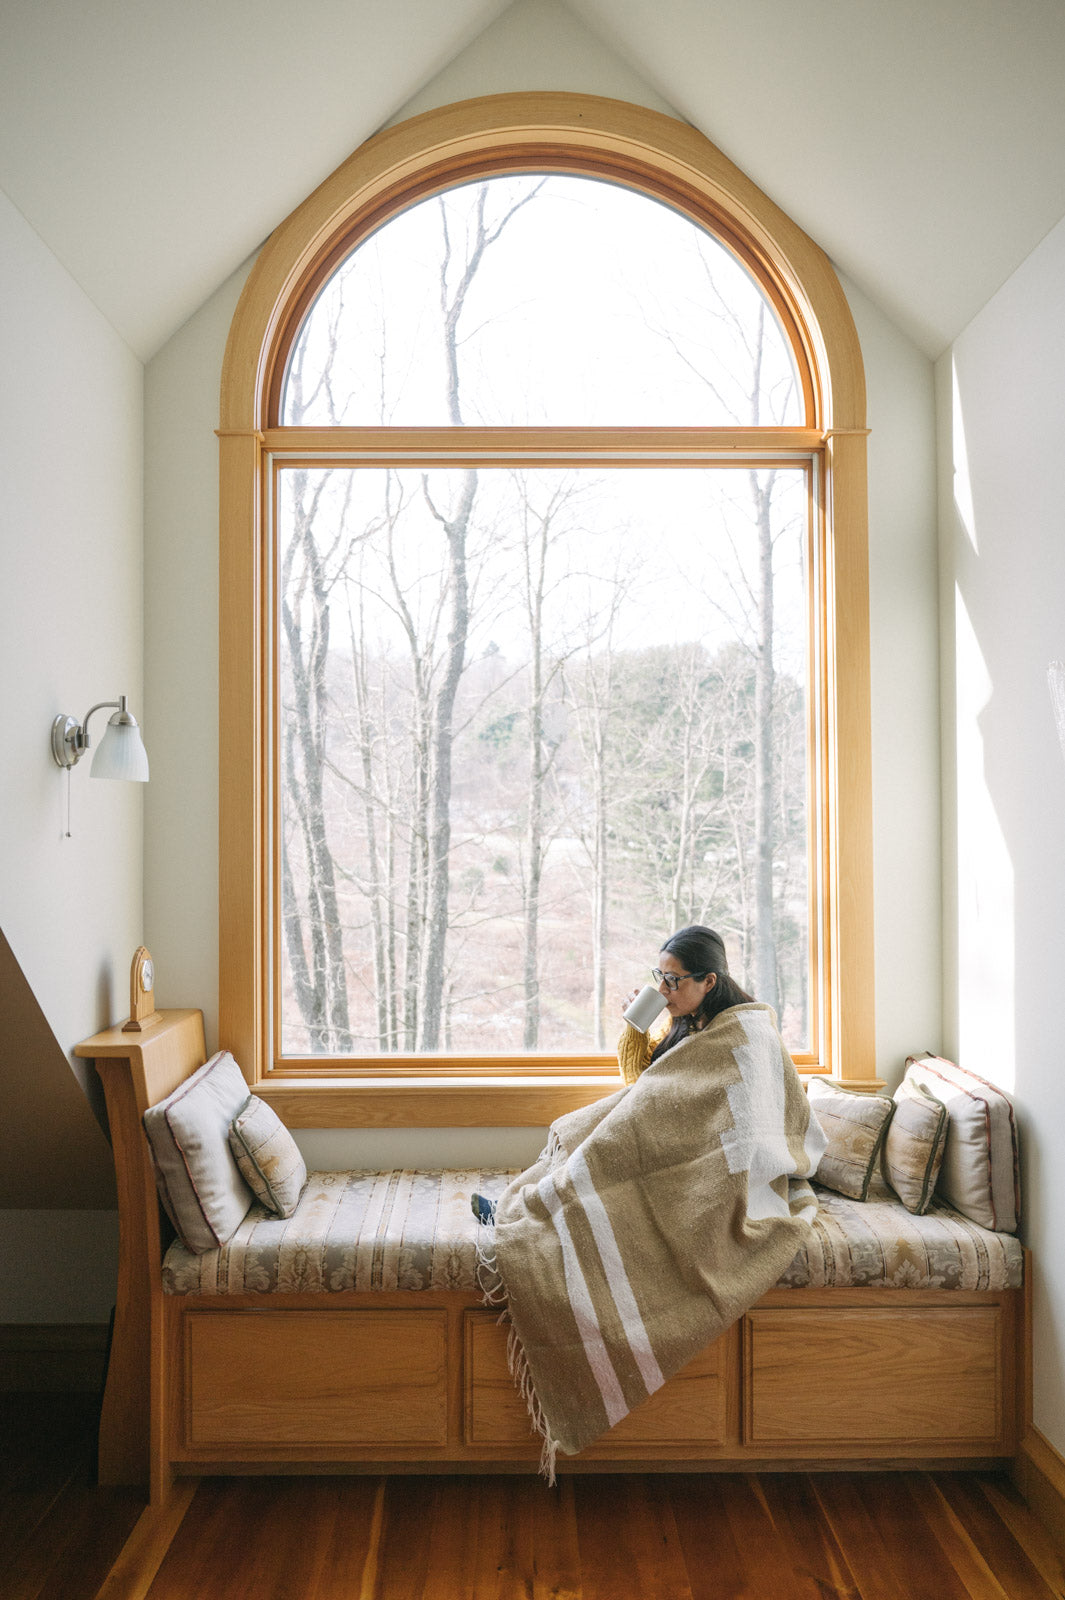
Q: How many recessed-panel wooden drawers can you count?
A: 3